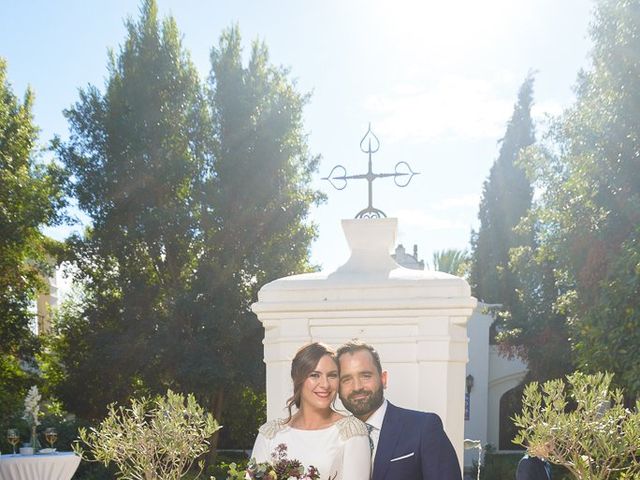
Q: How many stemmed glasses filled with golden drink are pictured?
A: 2